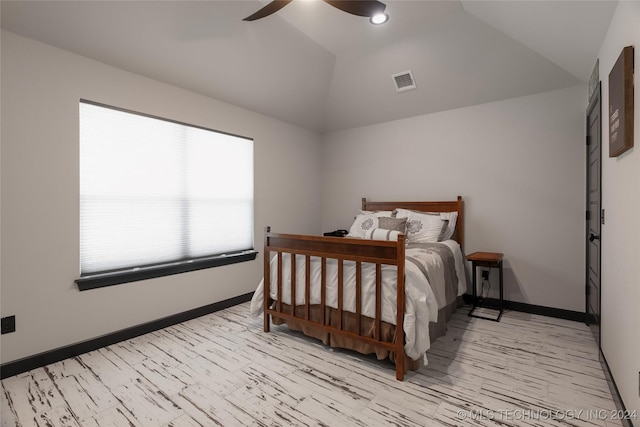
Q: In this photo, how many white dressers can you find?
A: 0